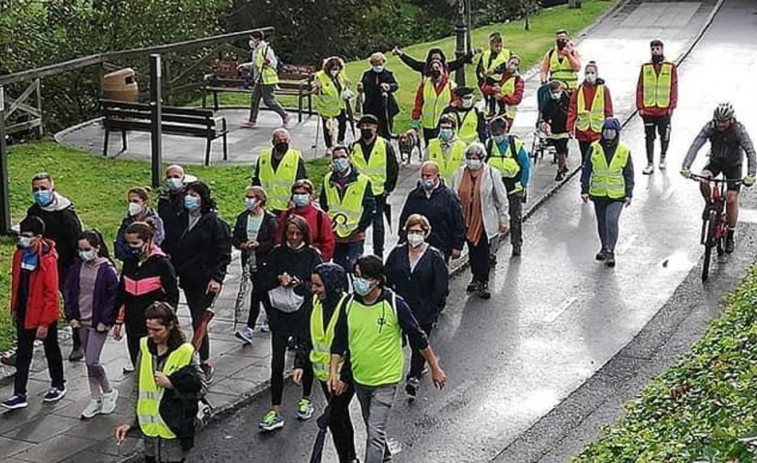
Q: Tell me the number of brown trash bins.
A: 1